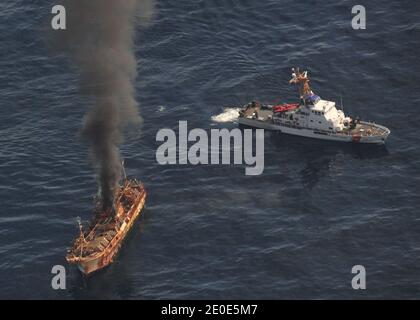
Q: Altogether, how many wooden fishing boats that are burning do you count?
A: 1